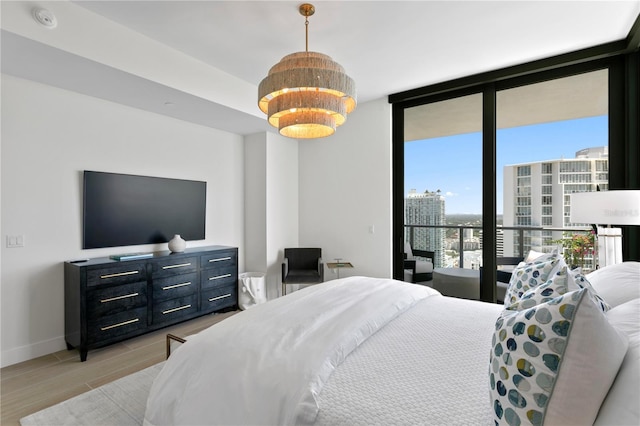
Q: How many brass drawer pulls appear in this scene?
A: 9